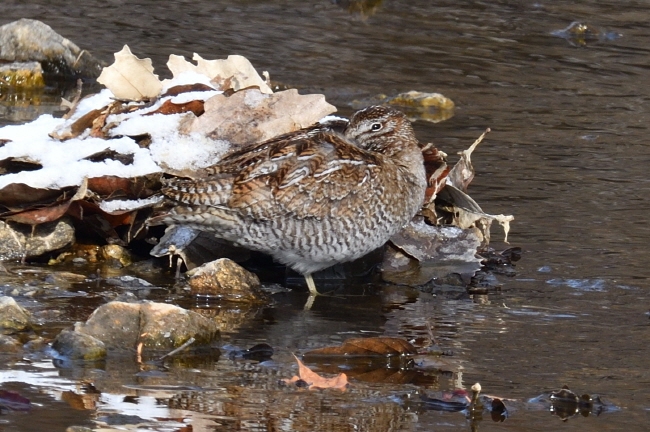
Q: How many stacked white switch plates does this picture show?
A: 0